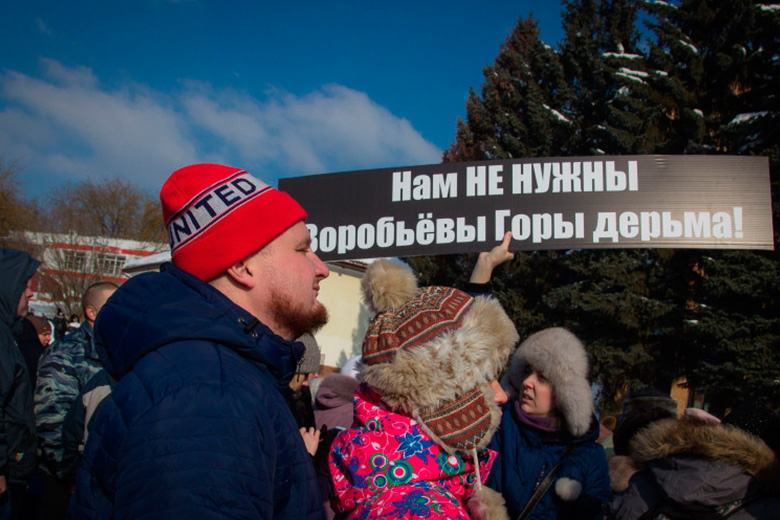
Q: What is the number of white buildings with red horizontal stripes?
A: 1